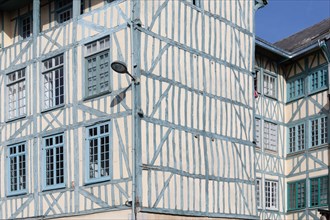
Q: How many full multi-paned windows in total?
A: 15